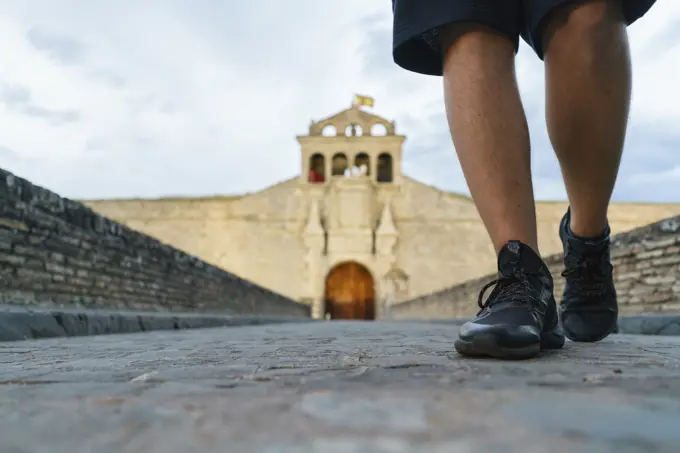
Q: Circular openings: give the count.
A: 3